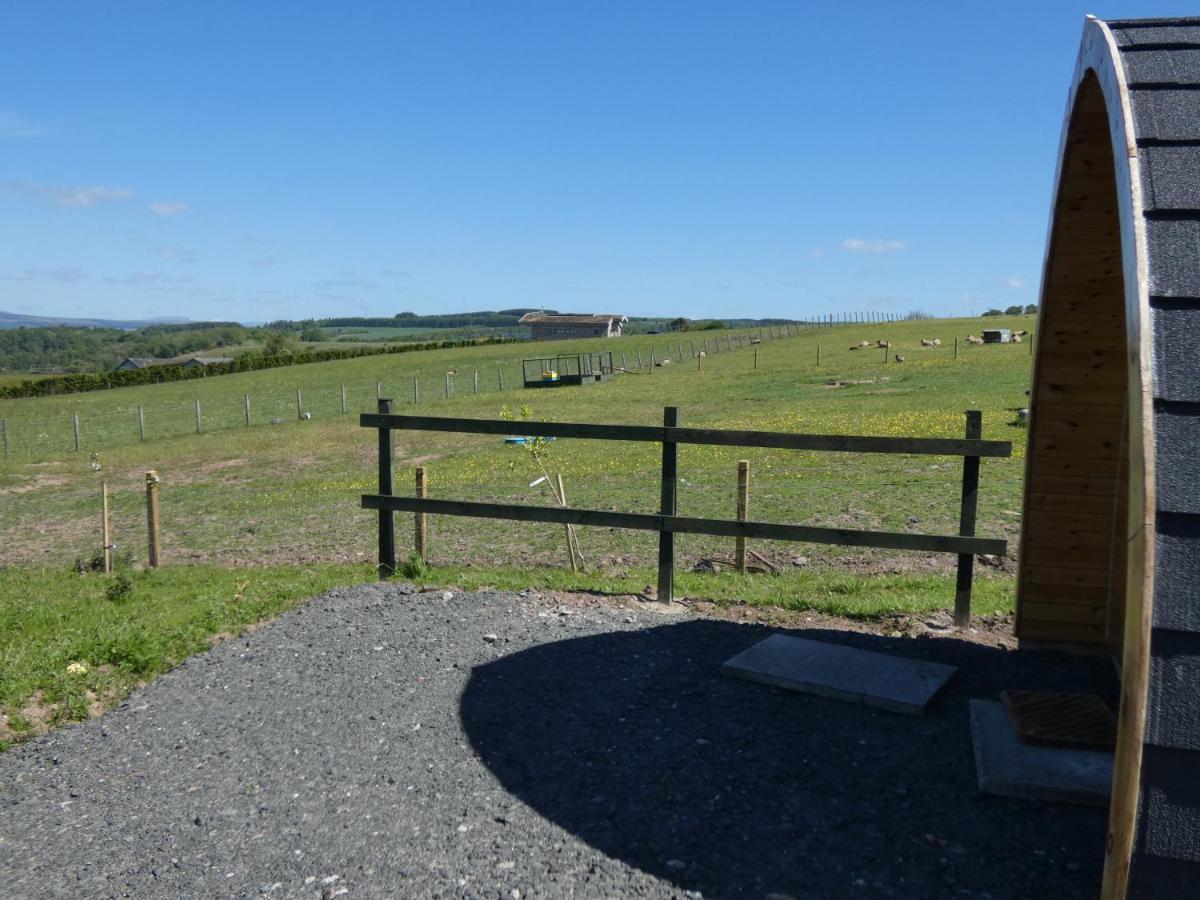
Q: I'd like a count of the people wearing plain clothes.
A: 0